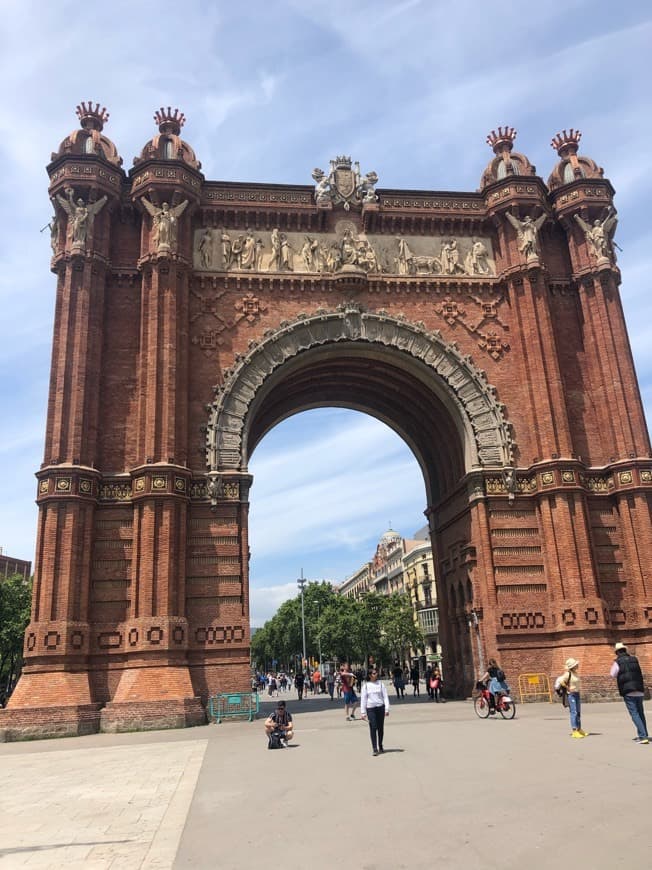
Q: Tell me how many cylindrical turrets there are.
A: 4